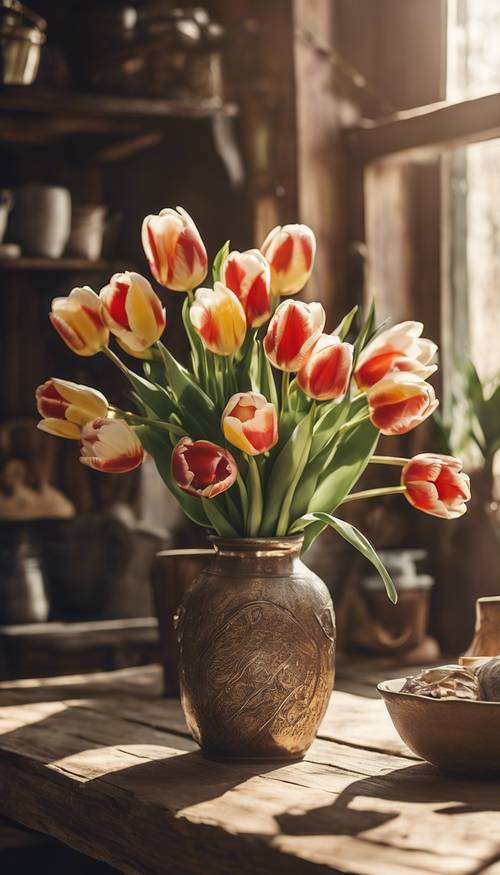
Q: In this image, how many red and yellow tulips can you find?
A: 15